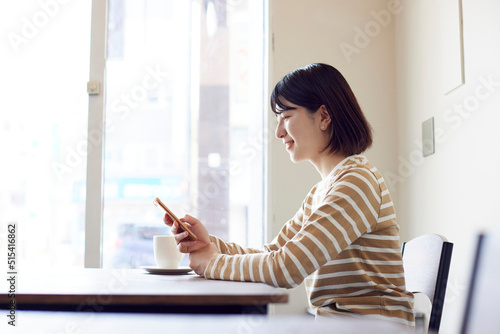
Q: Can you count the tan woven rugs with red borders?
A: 0